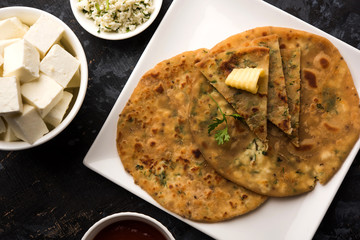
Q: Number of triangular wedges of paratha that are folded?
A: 3